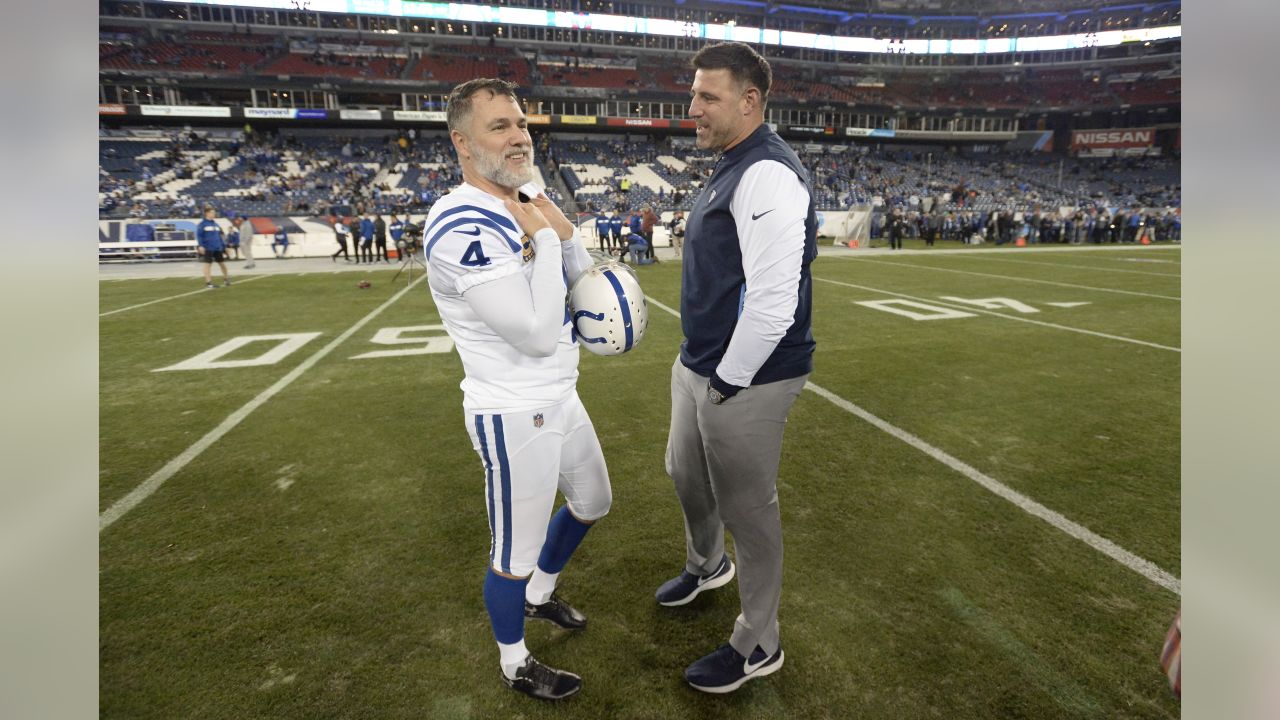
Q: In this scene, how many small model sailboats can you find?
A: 0